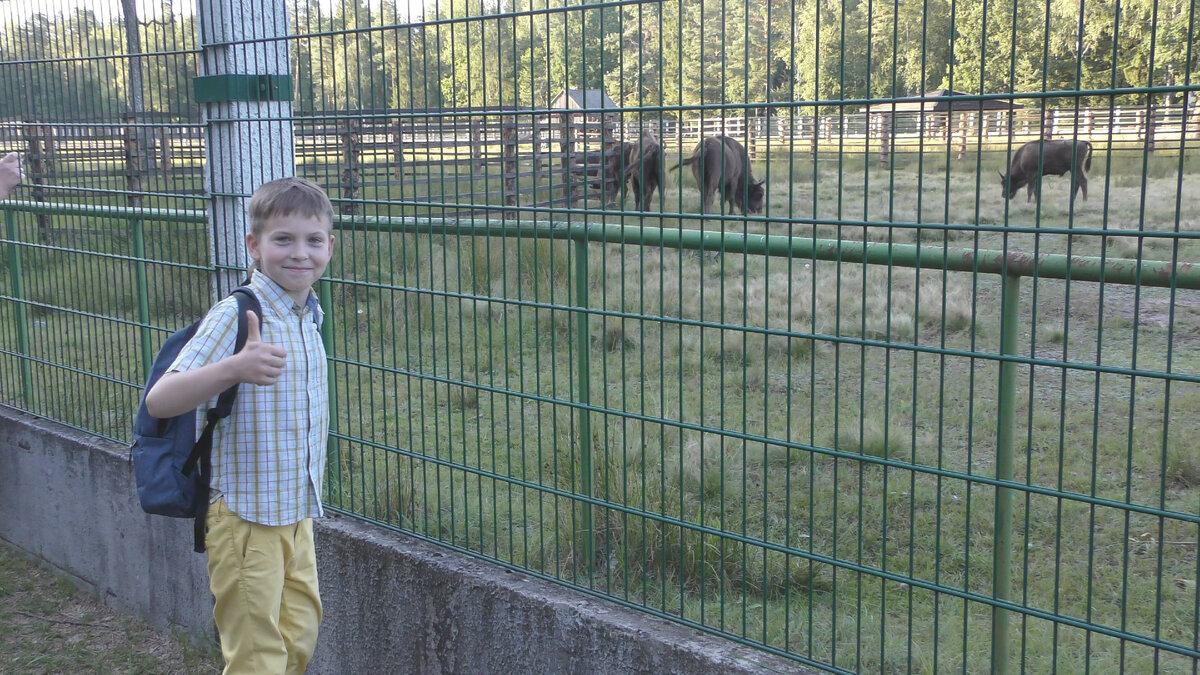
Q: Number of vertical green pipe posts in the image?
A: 5